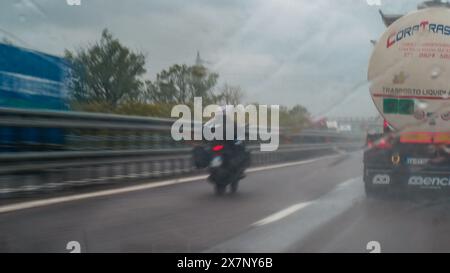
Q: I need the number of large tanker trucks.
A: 1